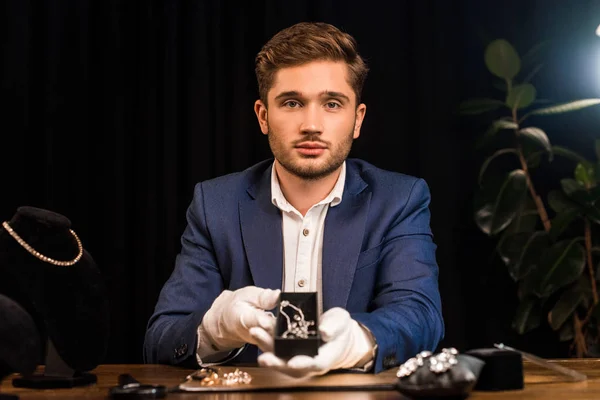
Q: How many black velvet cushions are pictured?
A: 1